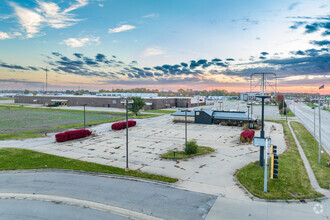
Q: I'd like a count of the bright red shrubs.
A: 3